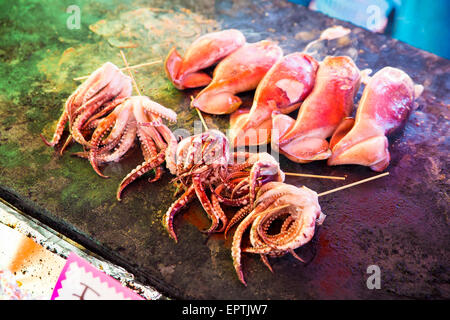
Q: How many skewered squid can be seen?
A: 5